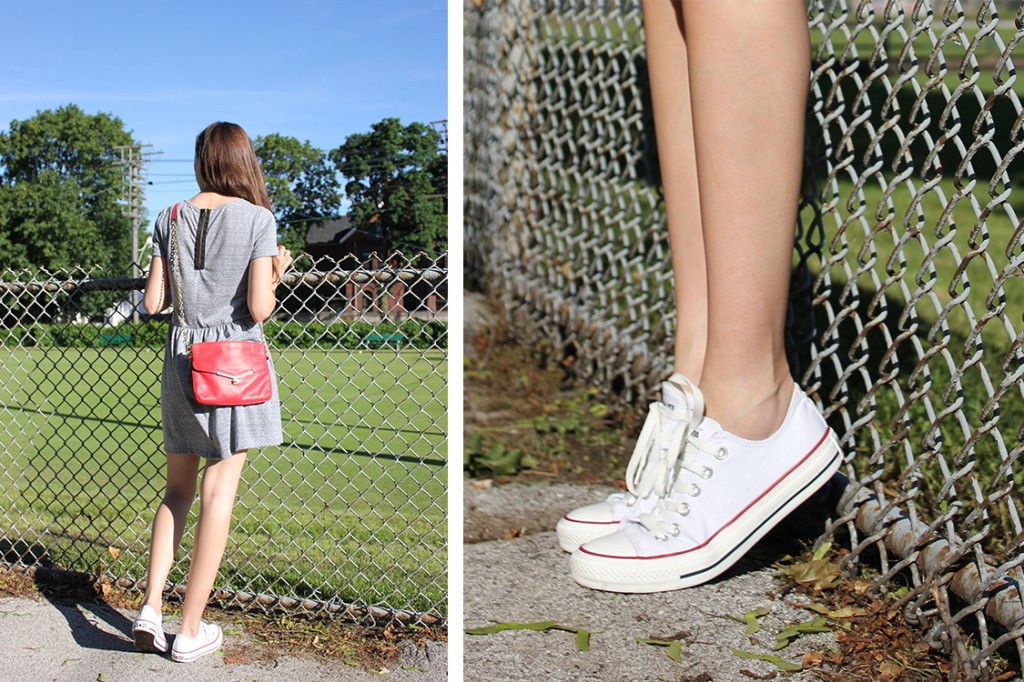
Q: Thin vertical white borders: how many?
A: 1